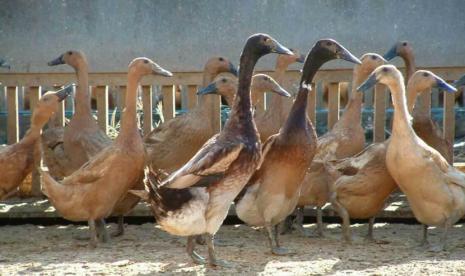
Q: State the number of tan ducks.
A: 11